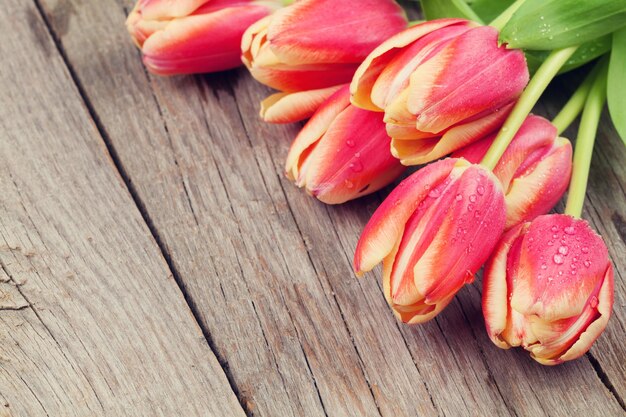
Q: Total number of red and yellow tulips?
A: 7